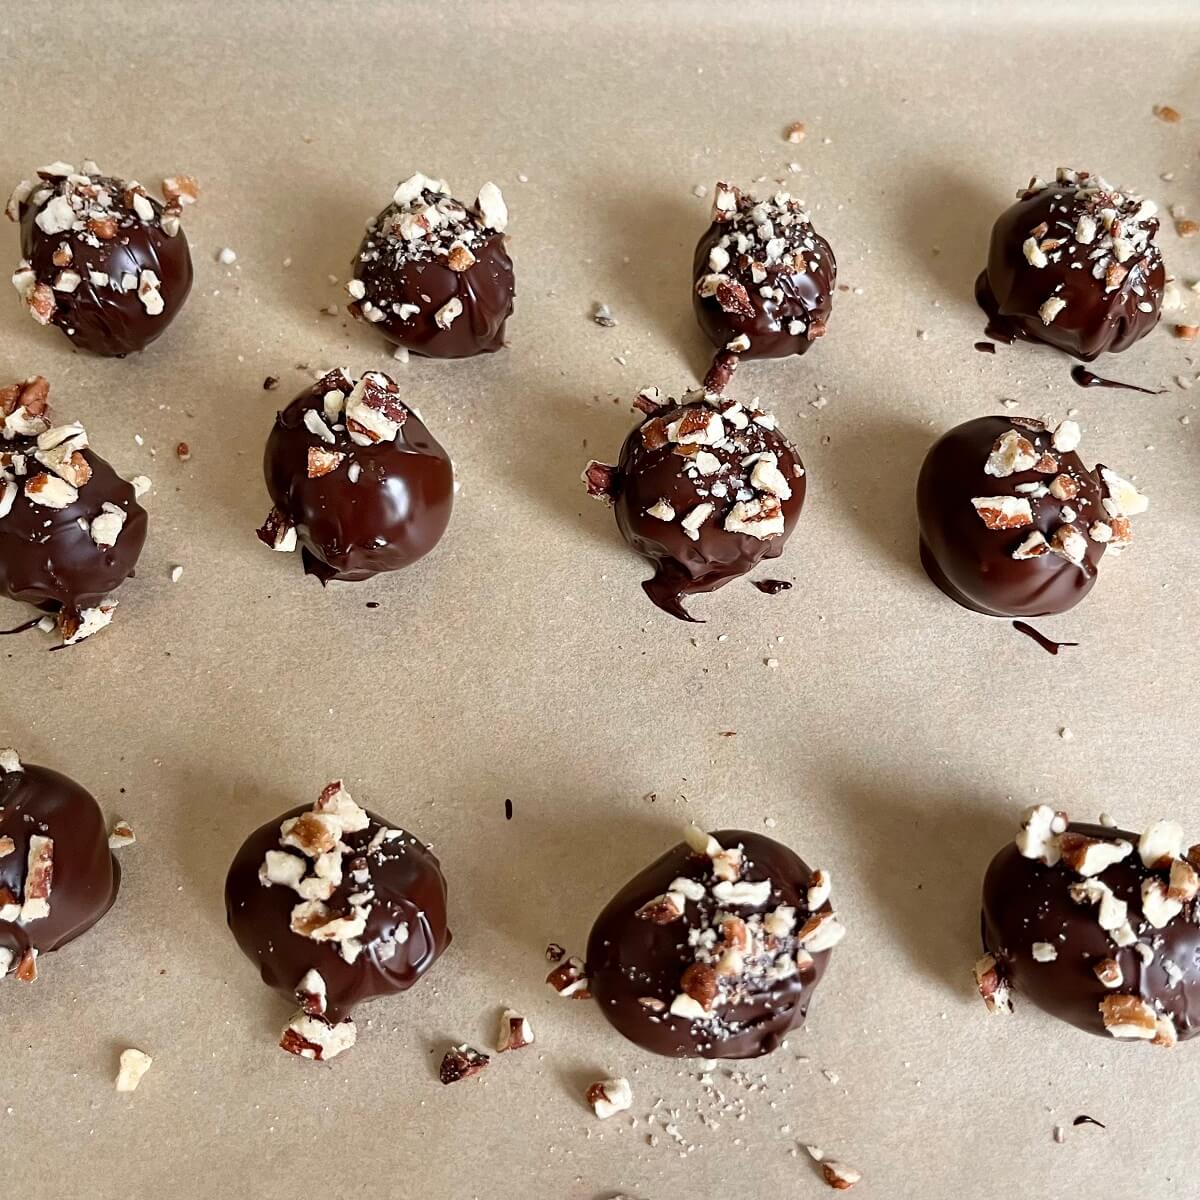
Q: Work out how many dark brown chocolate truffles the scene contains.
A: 12